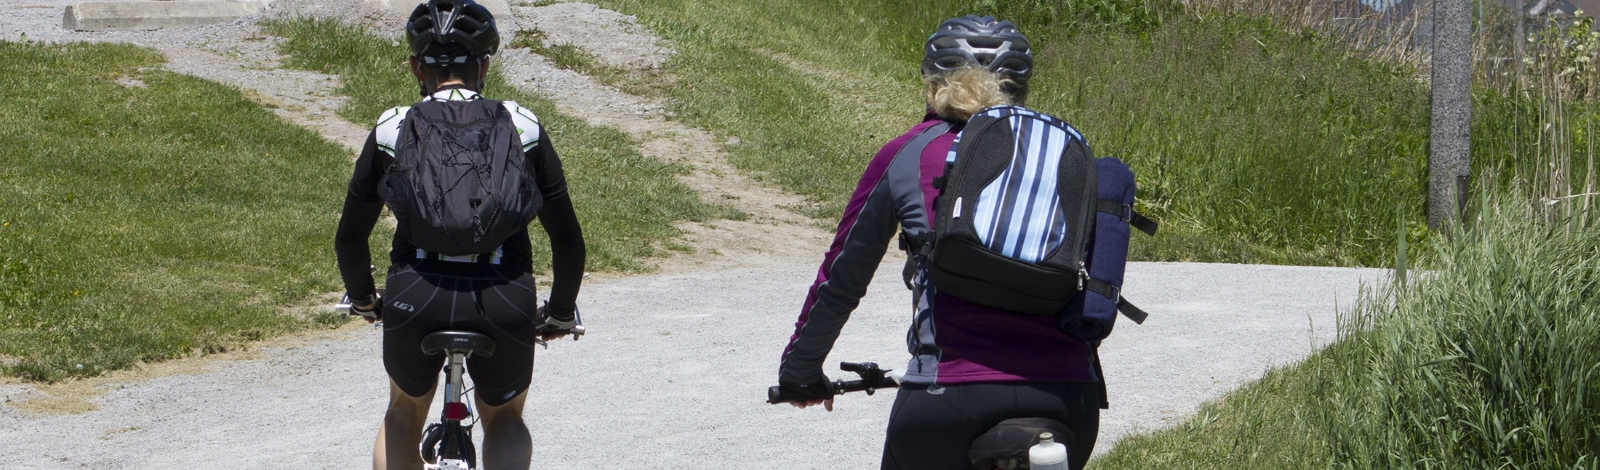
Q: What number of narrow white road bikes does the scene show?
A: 0